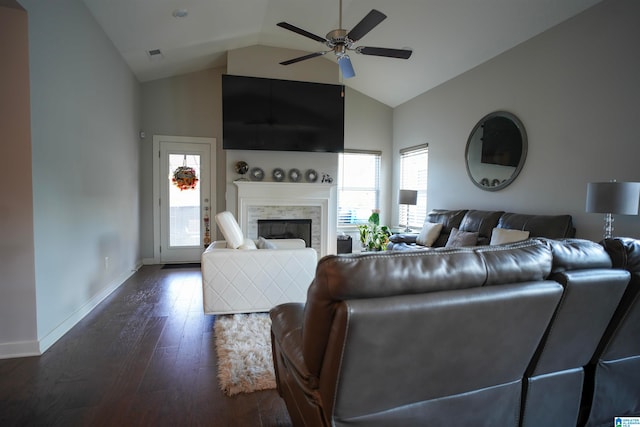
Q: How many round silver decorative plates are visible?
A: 4